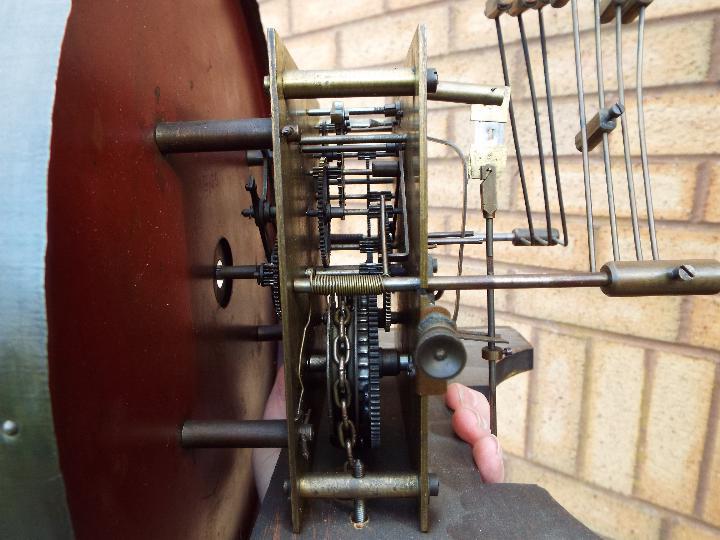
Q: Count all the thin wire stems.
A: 7